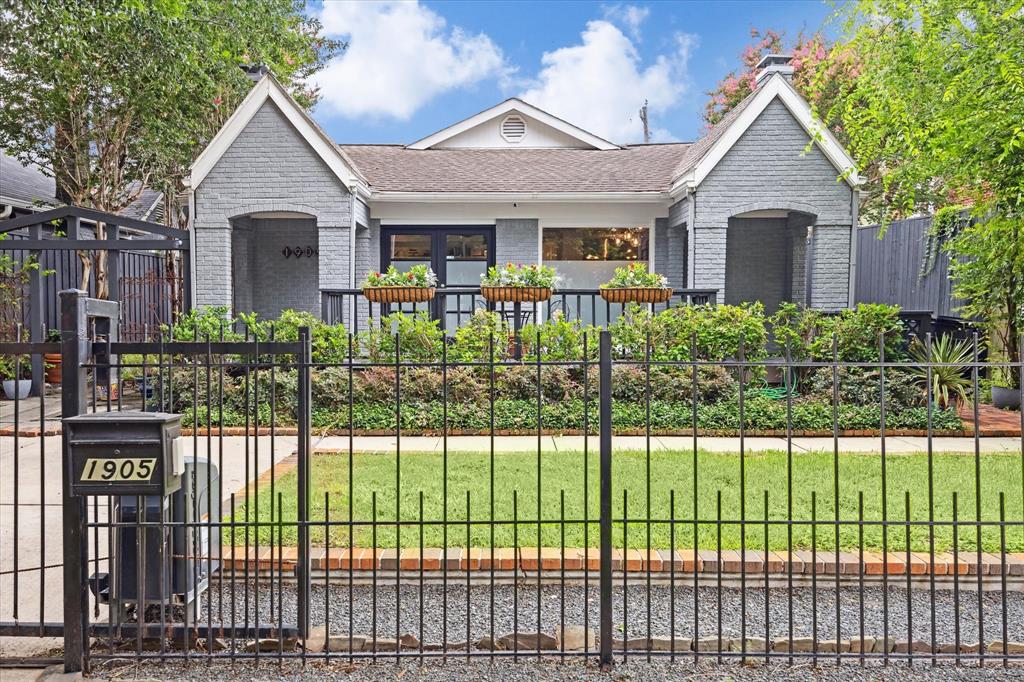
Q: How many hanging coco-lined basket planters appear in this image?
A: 3